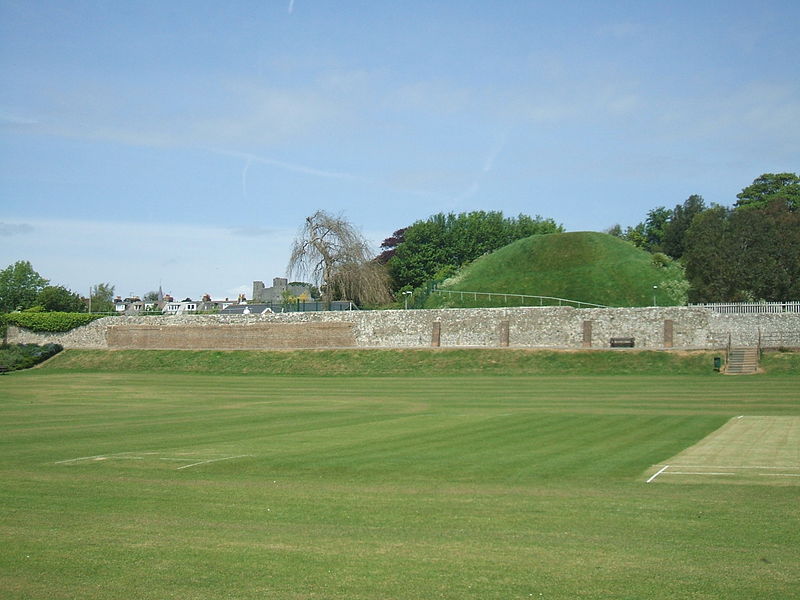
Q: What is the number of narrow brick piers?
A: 4